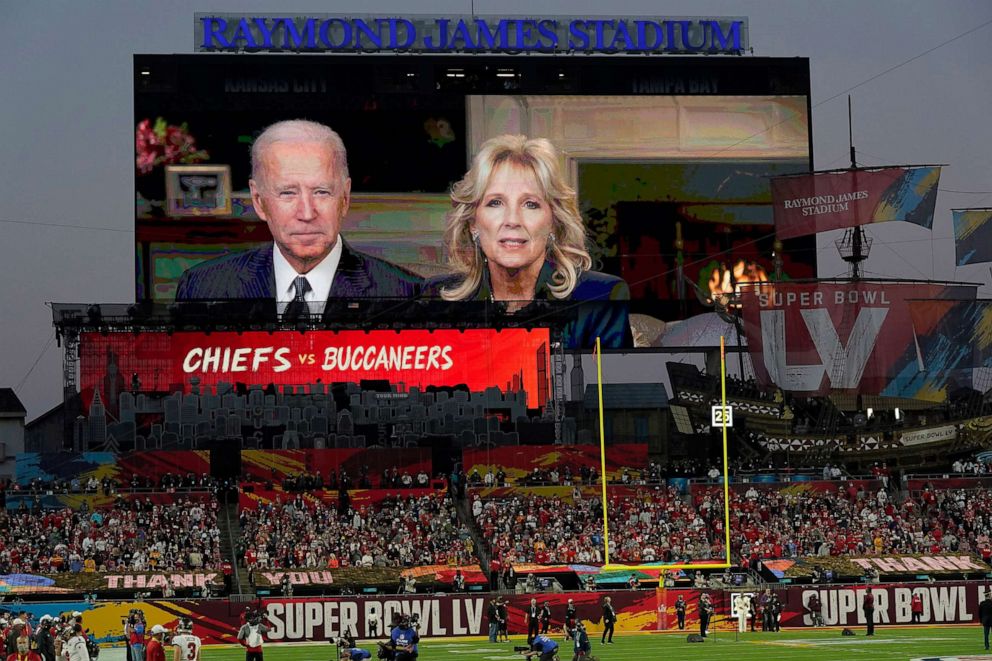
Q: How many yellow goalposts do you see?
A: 1